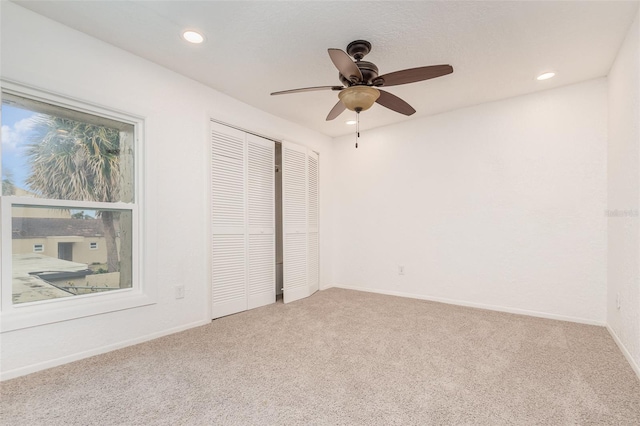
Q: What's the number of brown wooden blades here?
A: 5